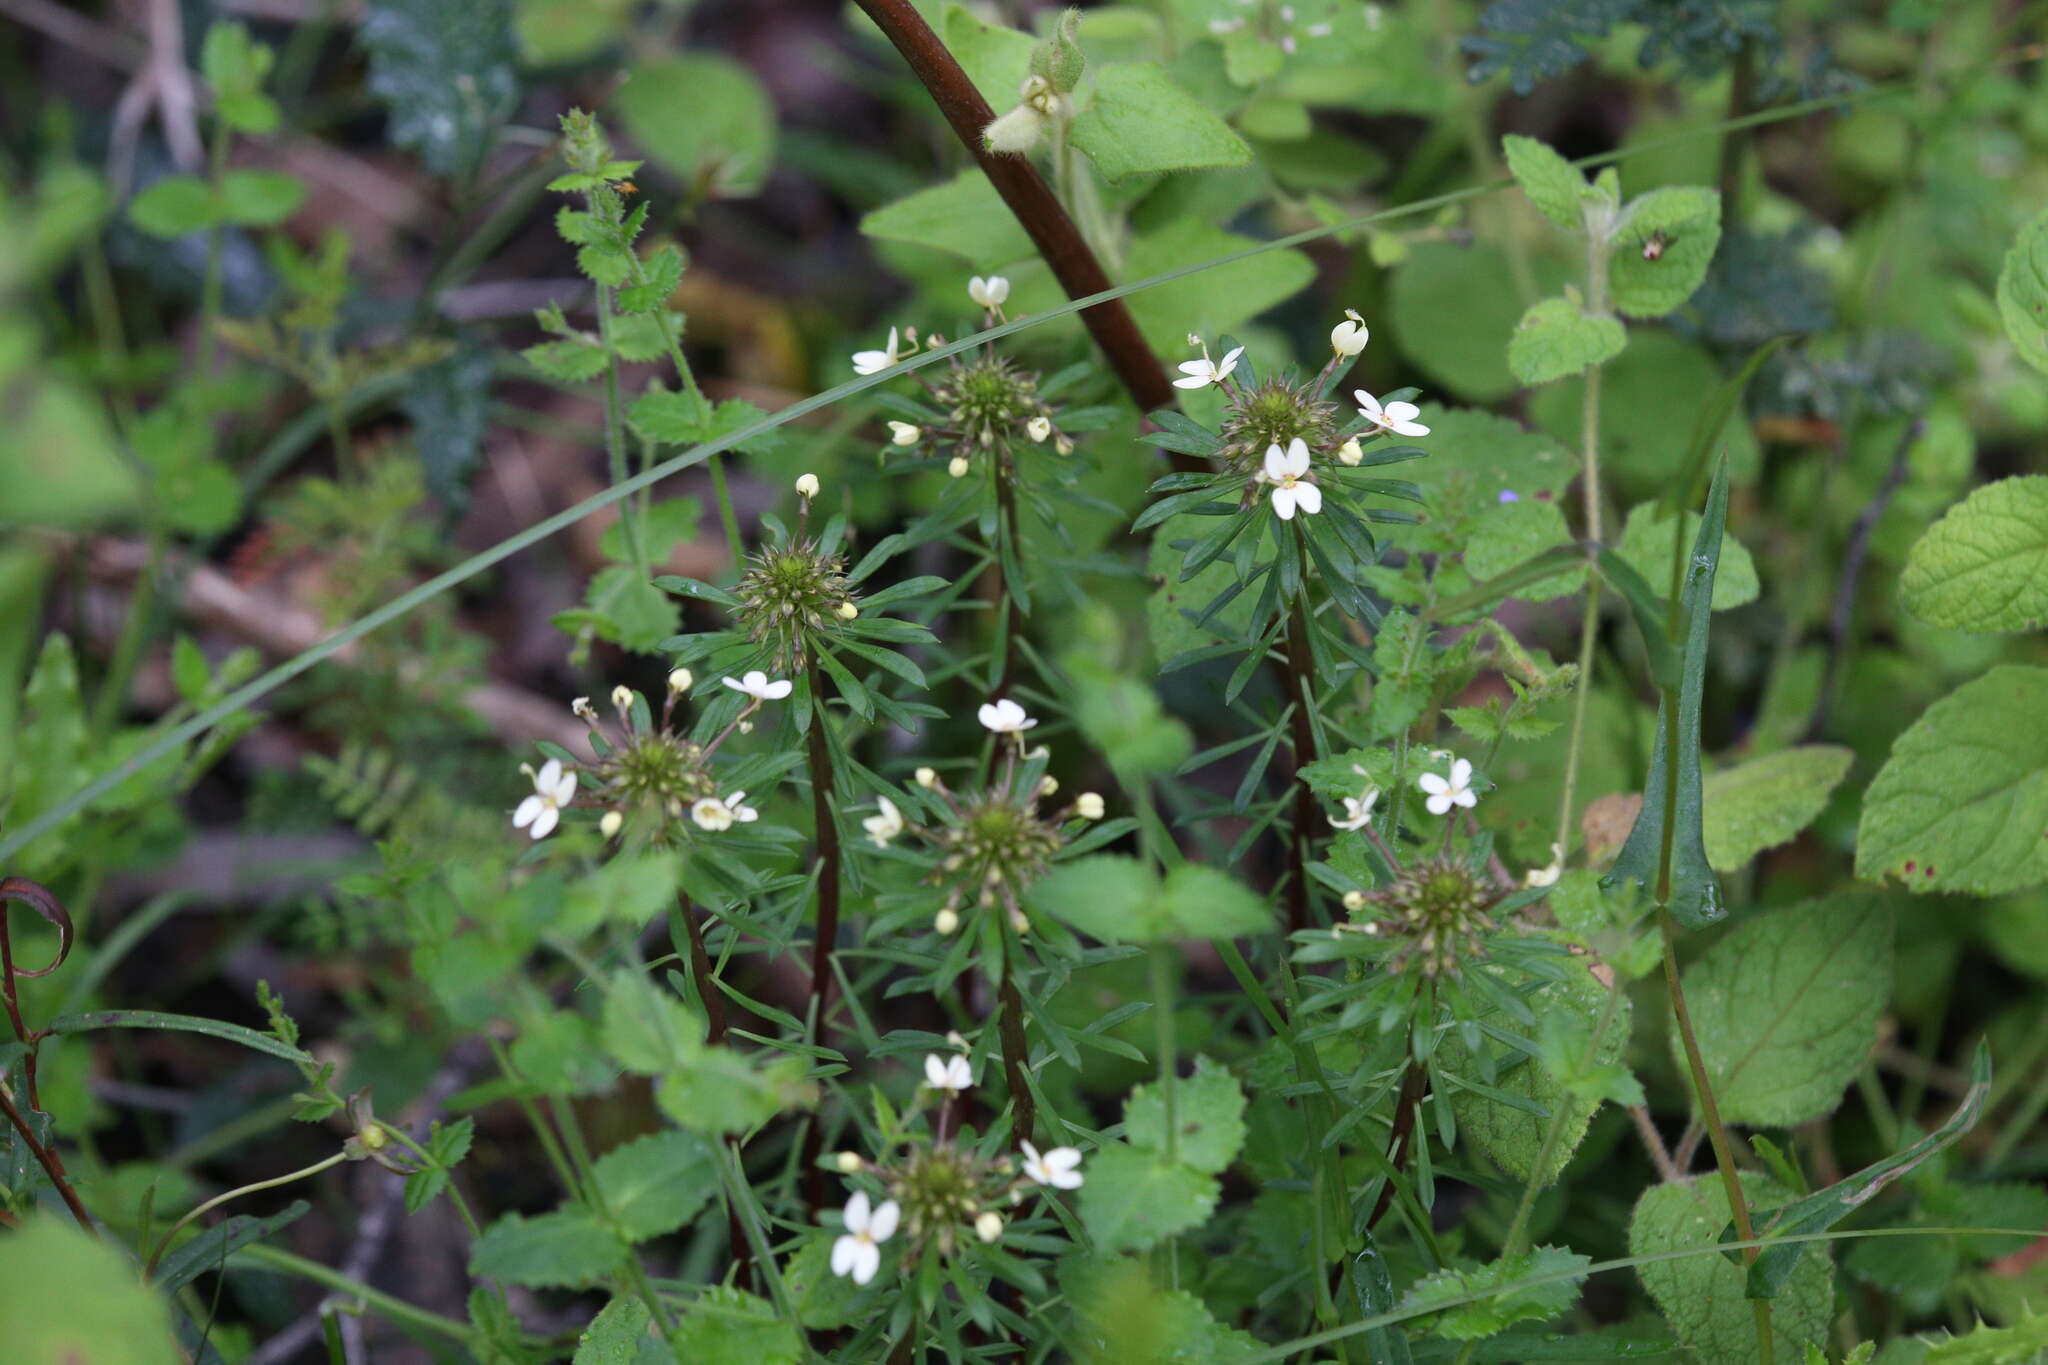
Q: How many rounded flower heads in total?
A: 7